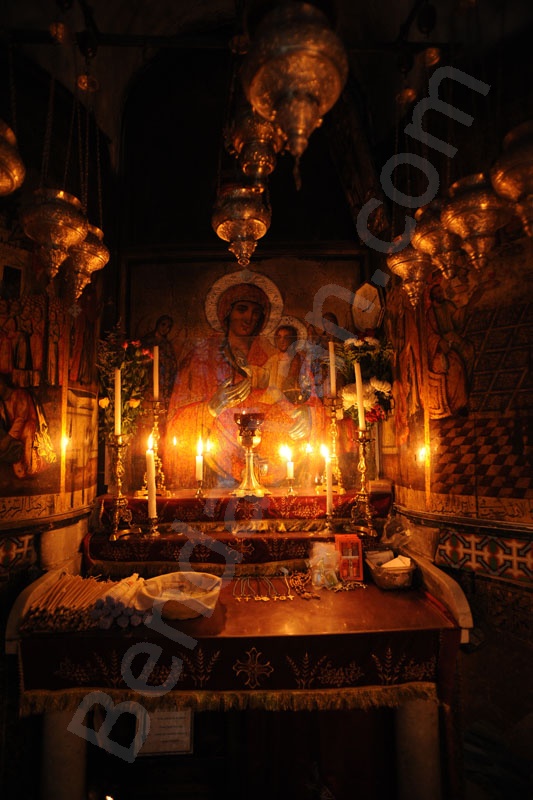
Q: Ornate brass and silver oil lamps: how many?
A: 10